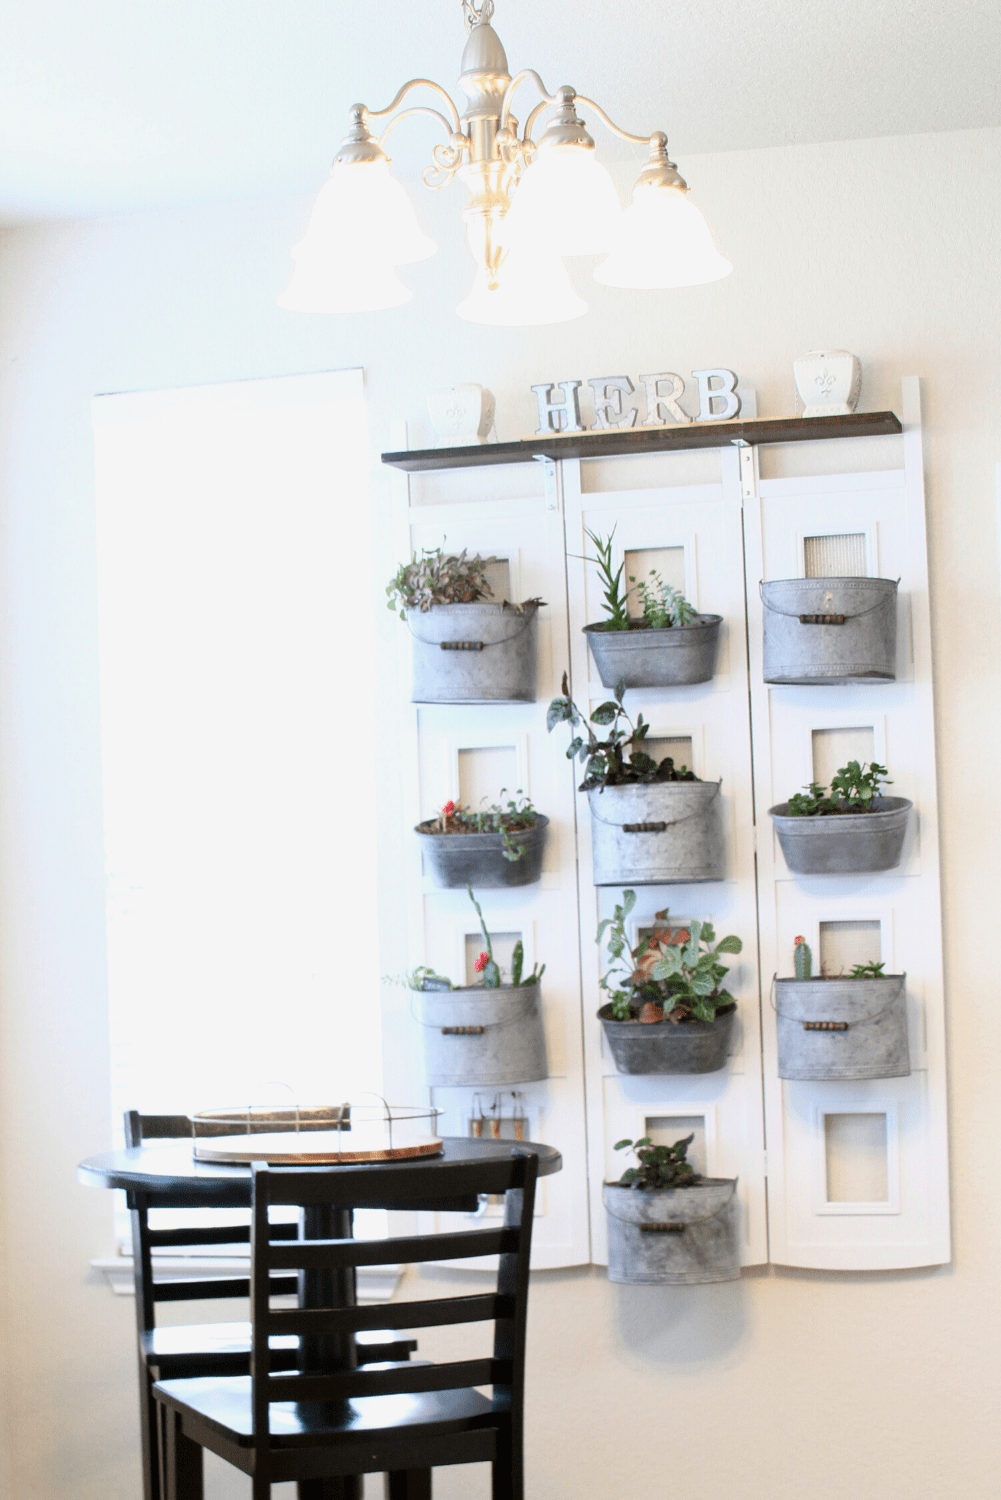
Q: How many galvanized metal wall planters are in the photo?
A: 10